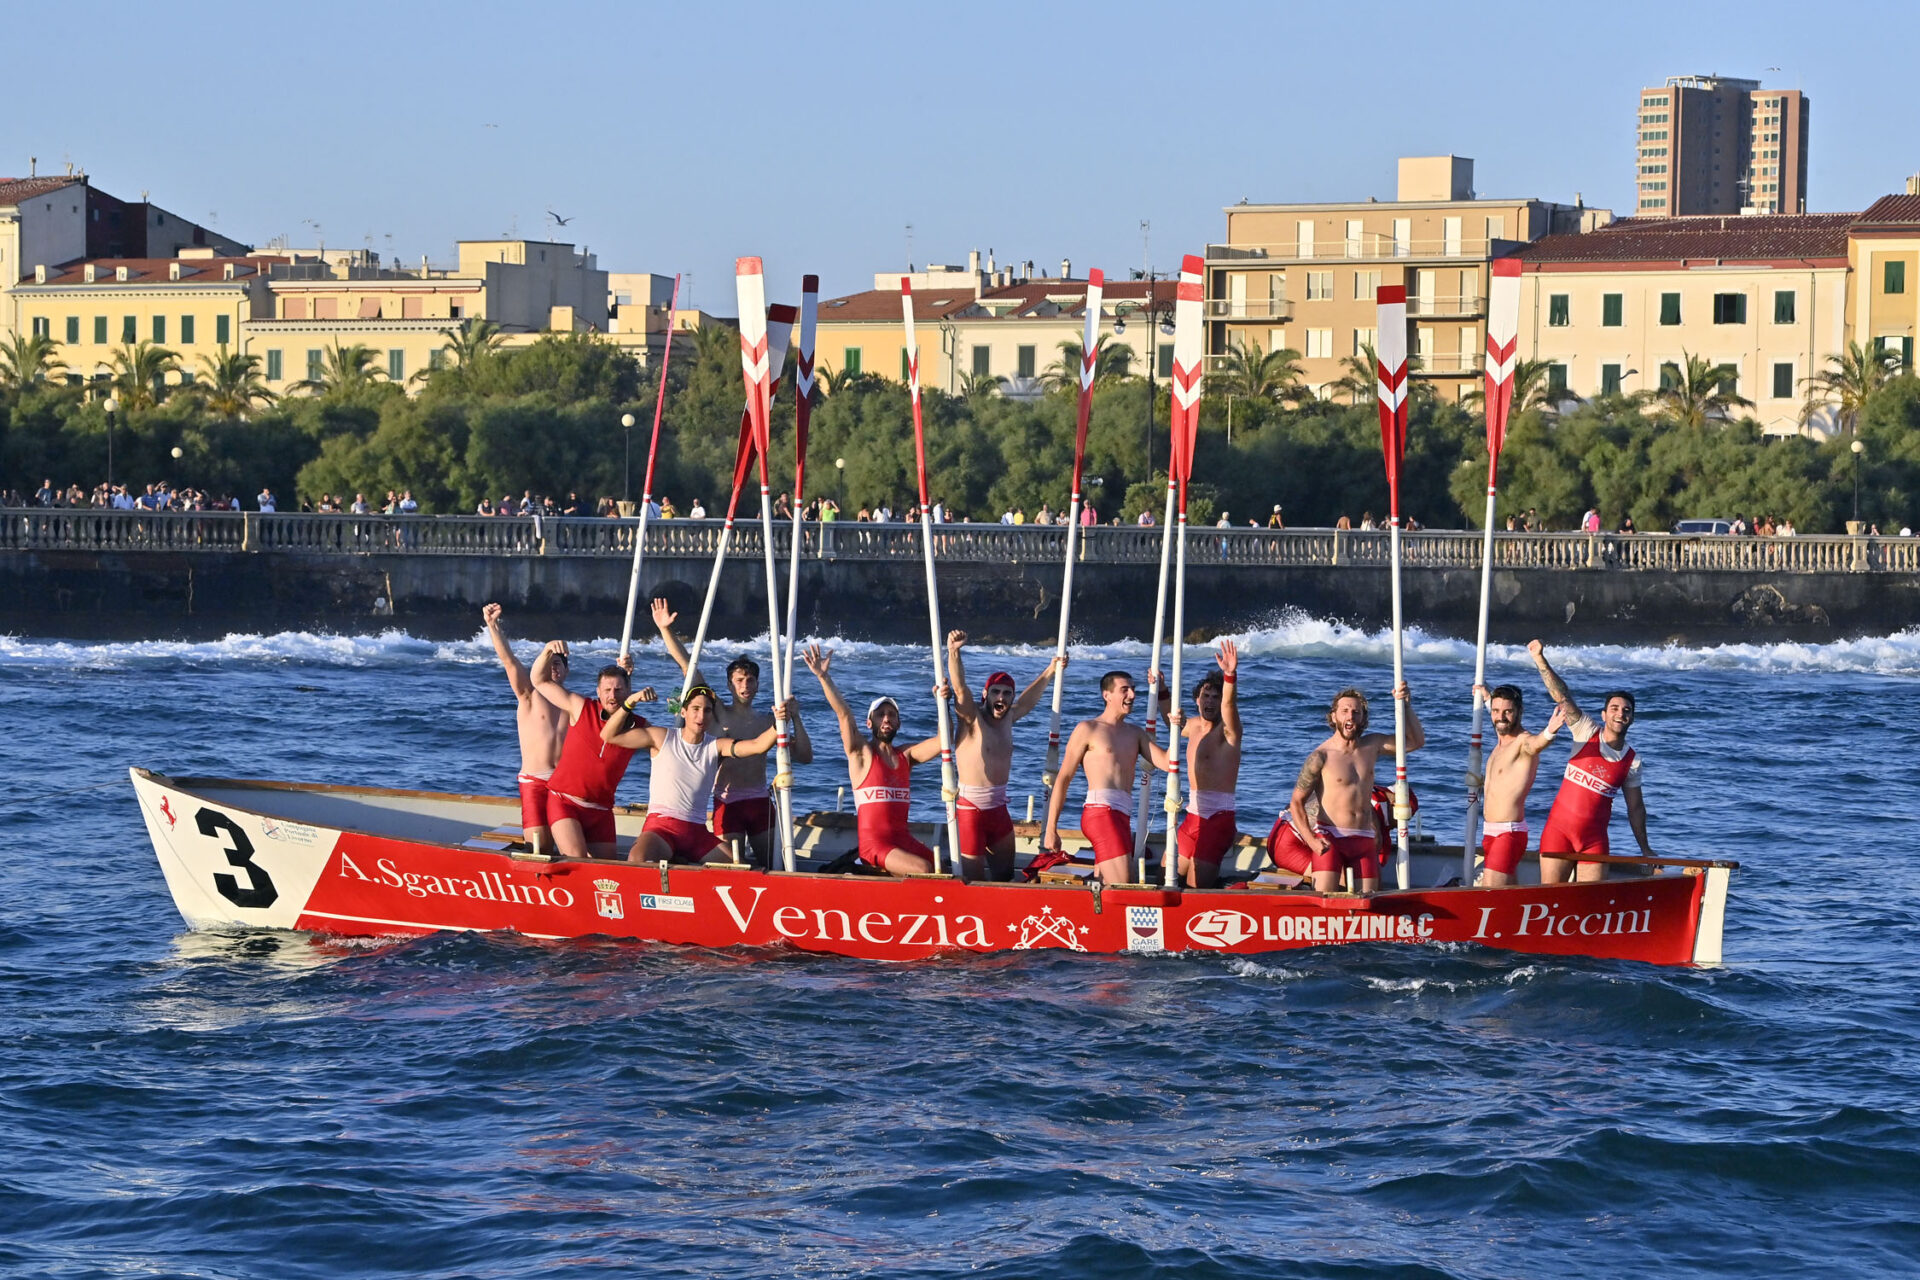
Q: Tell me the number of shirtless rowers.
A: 7